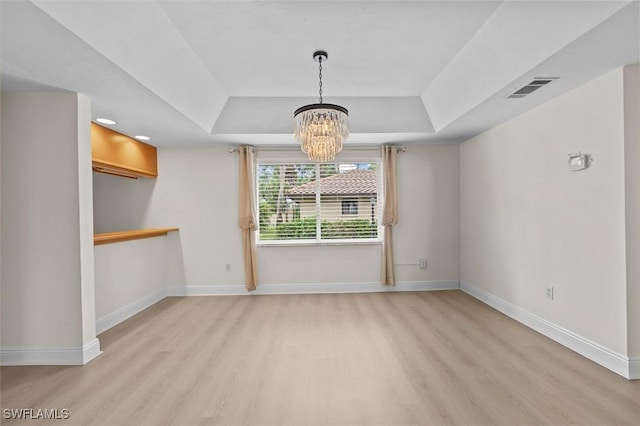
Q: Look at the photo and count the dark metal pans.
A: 0